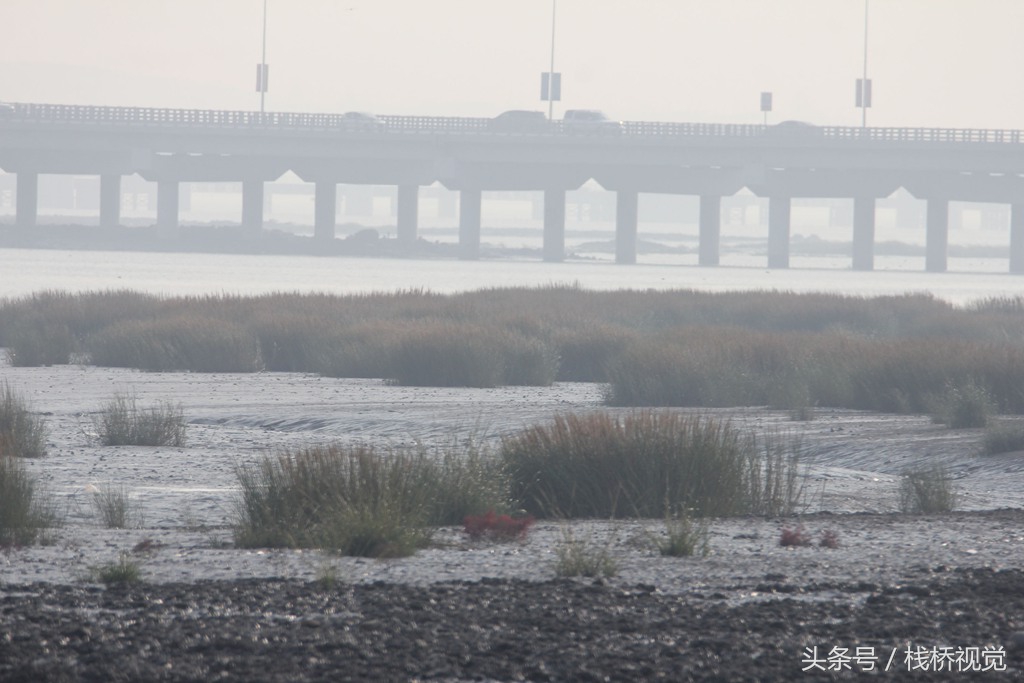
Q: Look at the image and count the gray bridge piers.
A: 14